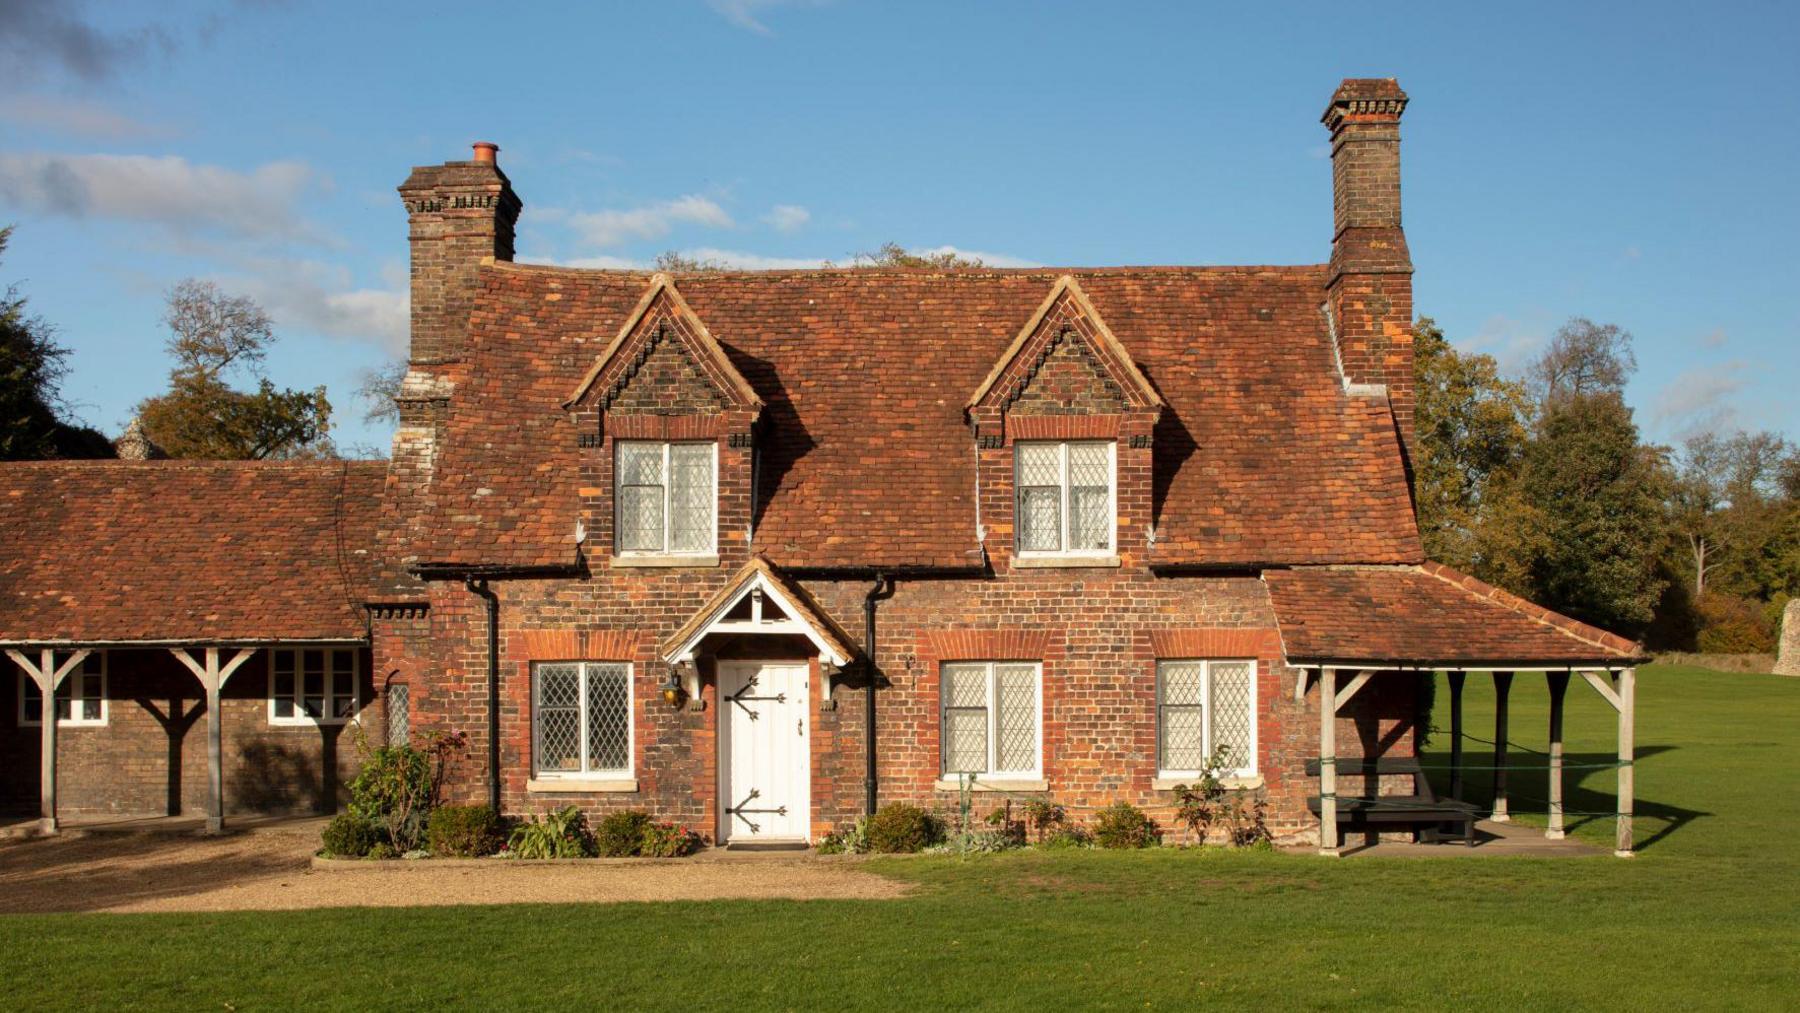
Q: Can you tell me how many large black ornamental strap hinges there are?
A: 2